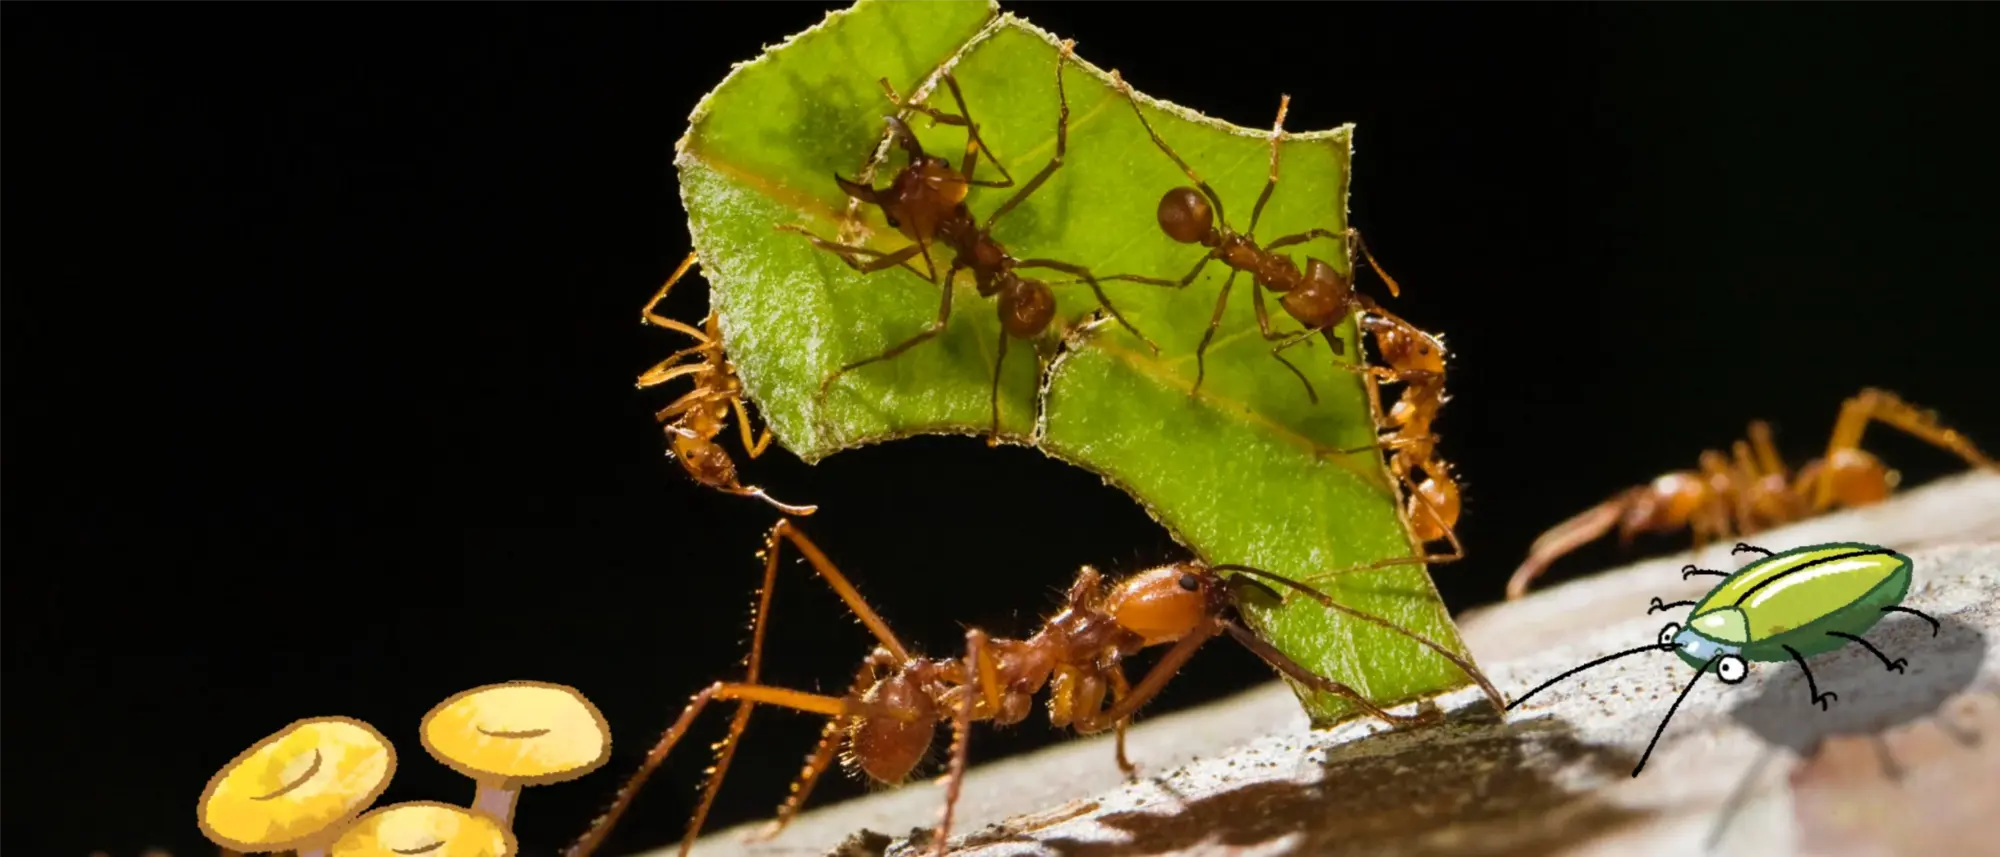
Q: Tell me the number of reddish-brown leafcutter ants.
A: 6